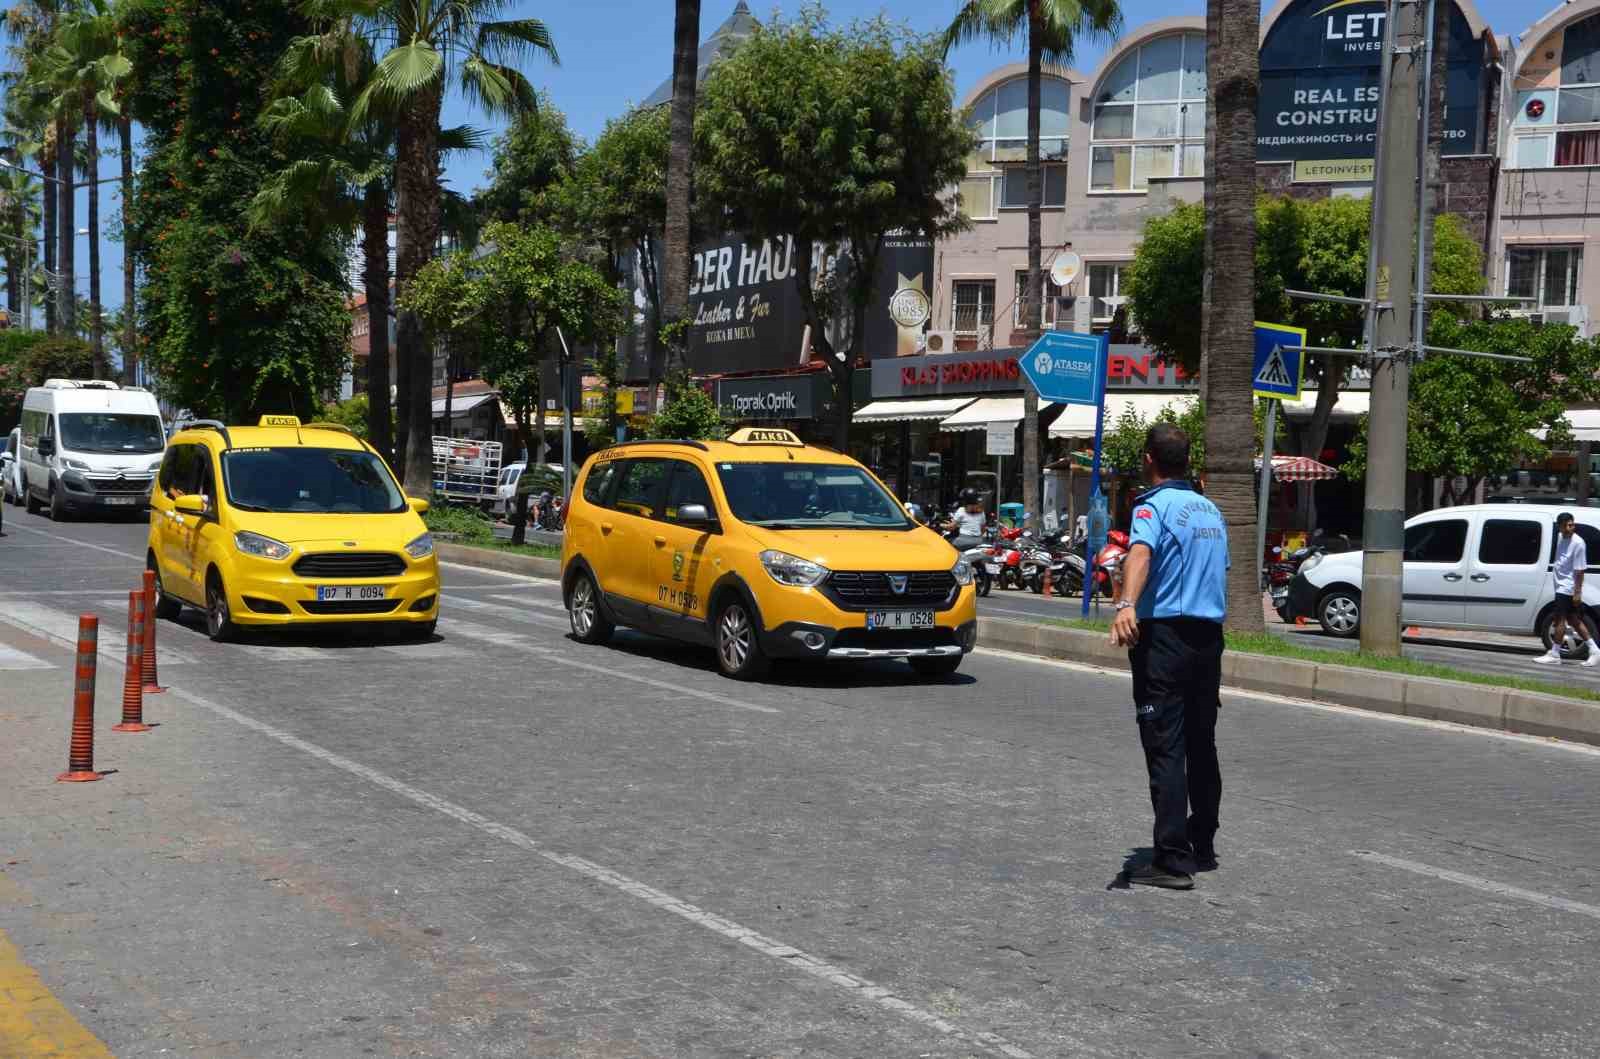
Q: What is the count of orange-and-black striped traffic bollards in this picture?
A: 3